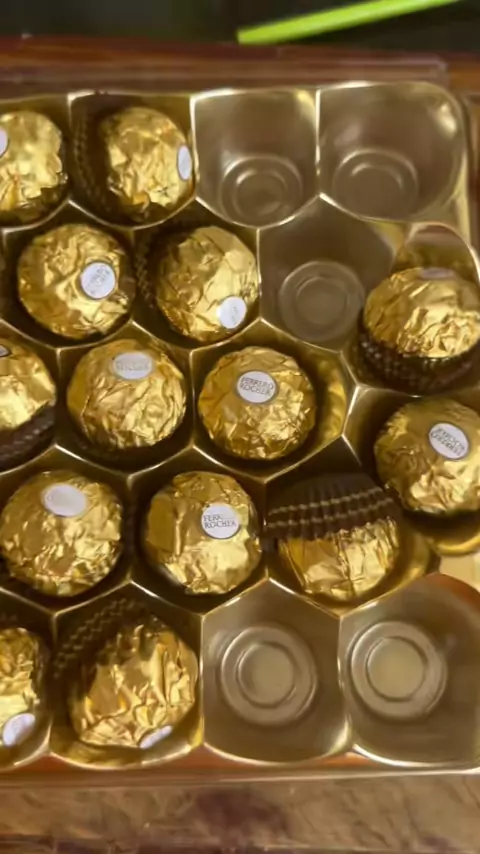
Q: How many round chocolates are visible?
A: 14